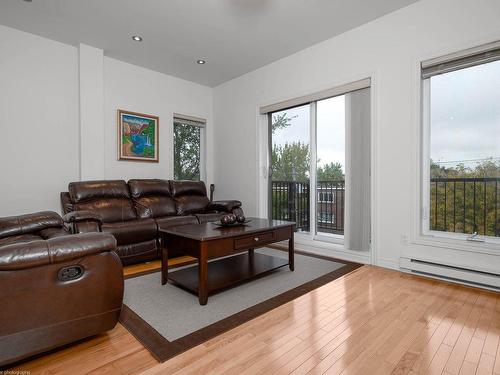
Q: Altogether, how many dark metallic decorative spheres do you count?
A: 3